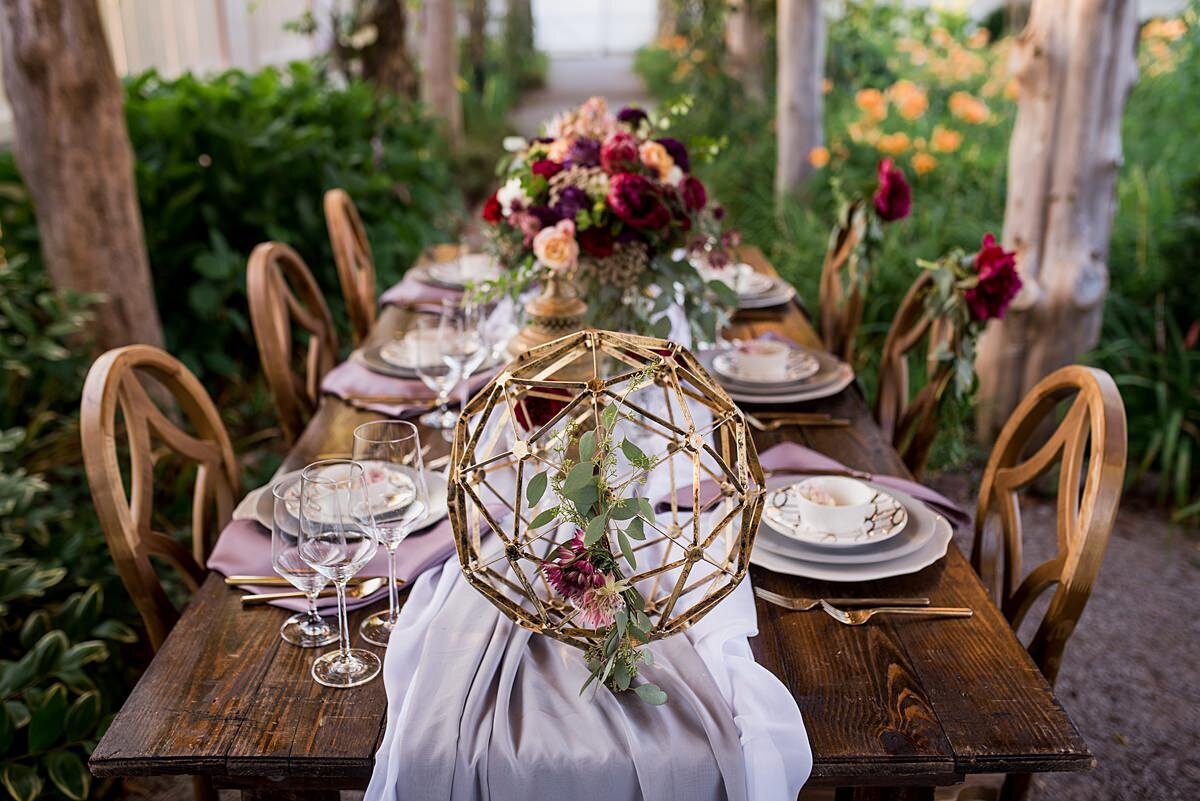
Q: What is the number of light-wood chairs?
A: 6